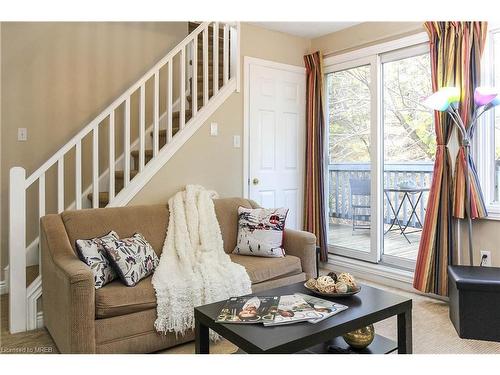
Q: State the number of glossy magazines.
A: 3